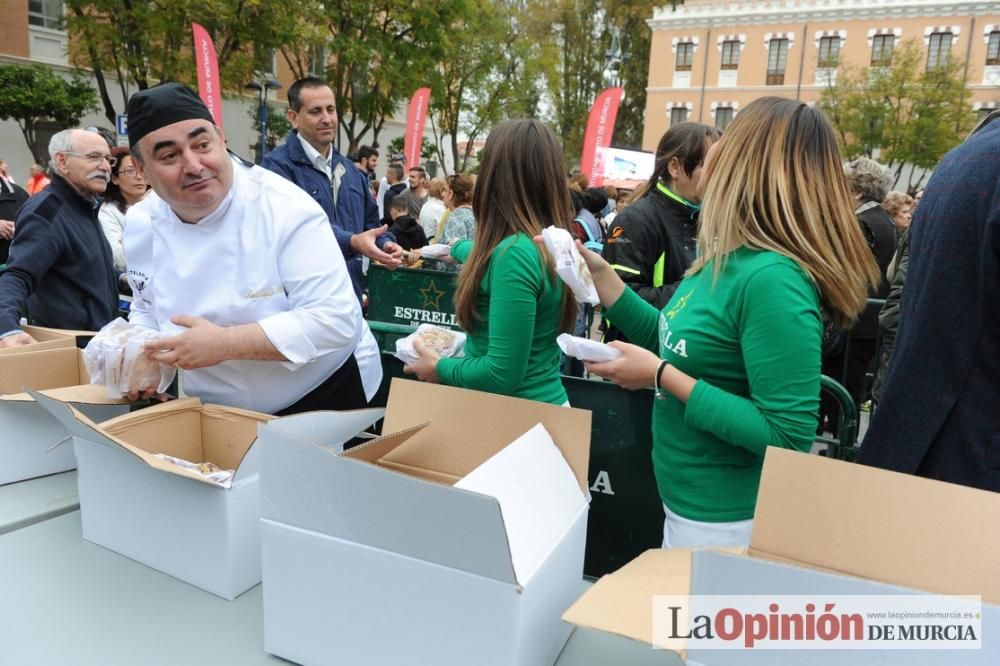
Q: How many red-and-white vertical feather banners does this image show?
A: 3